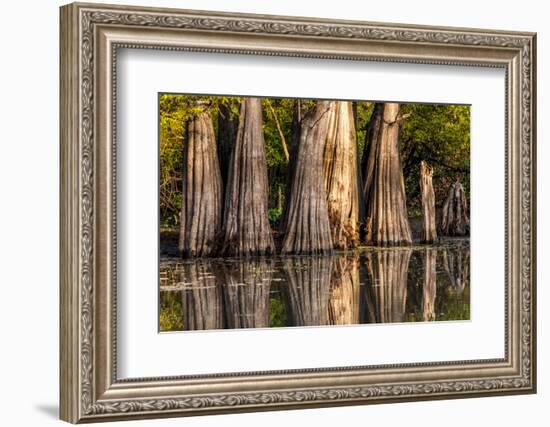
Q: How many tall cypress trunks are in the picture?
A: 5